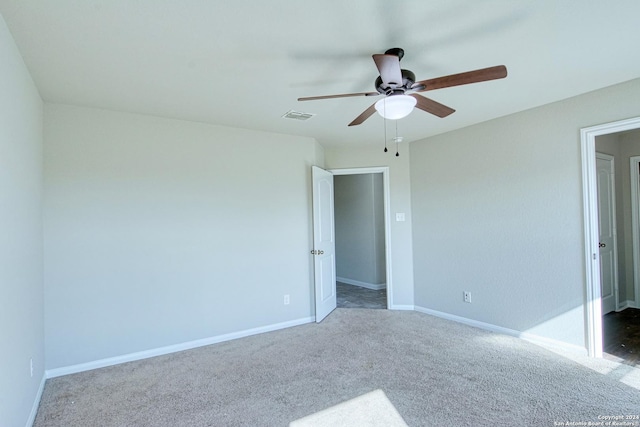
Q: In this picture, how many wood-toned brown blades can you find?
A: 5